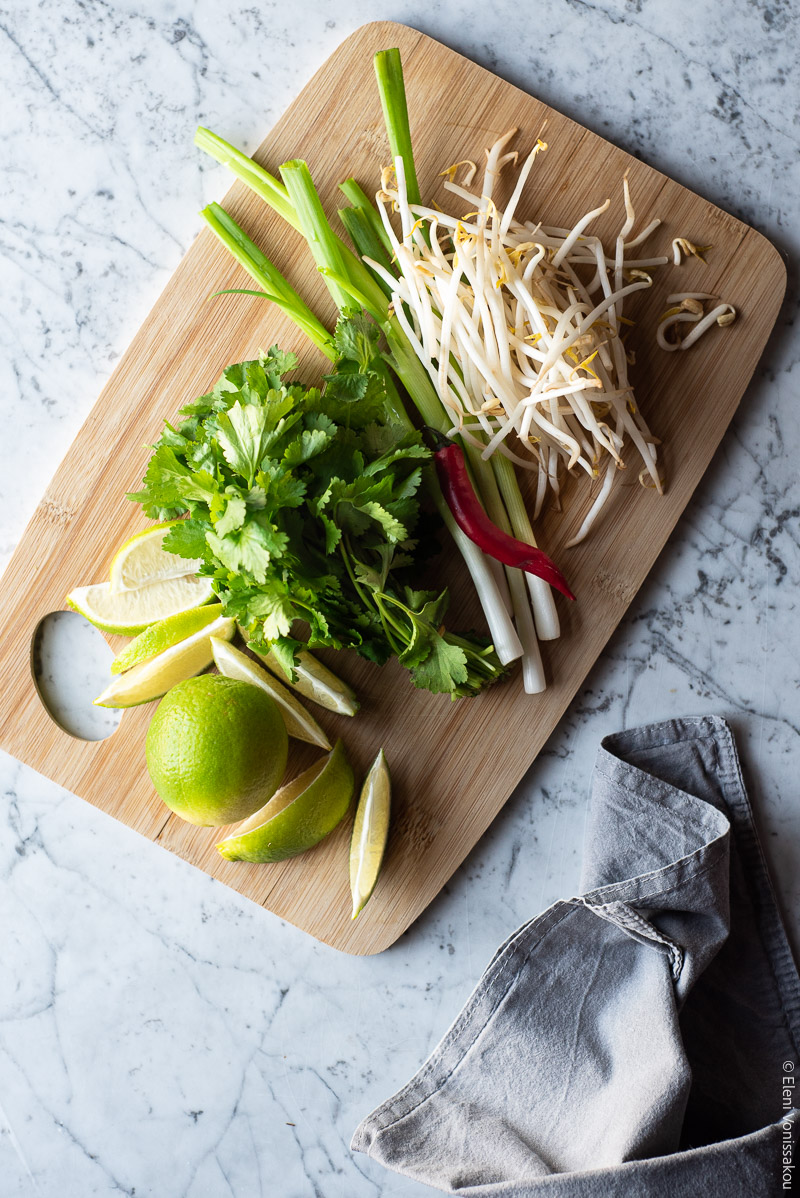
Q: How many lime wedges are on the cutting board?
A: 8